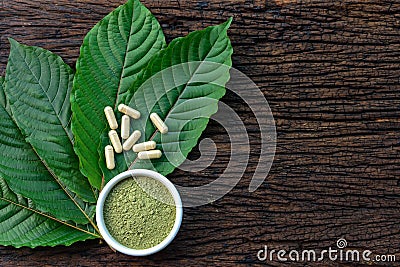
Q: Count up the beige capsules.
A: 9